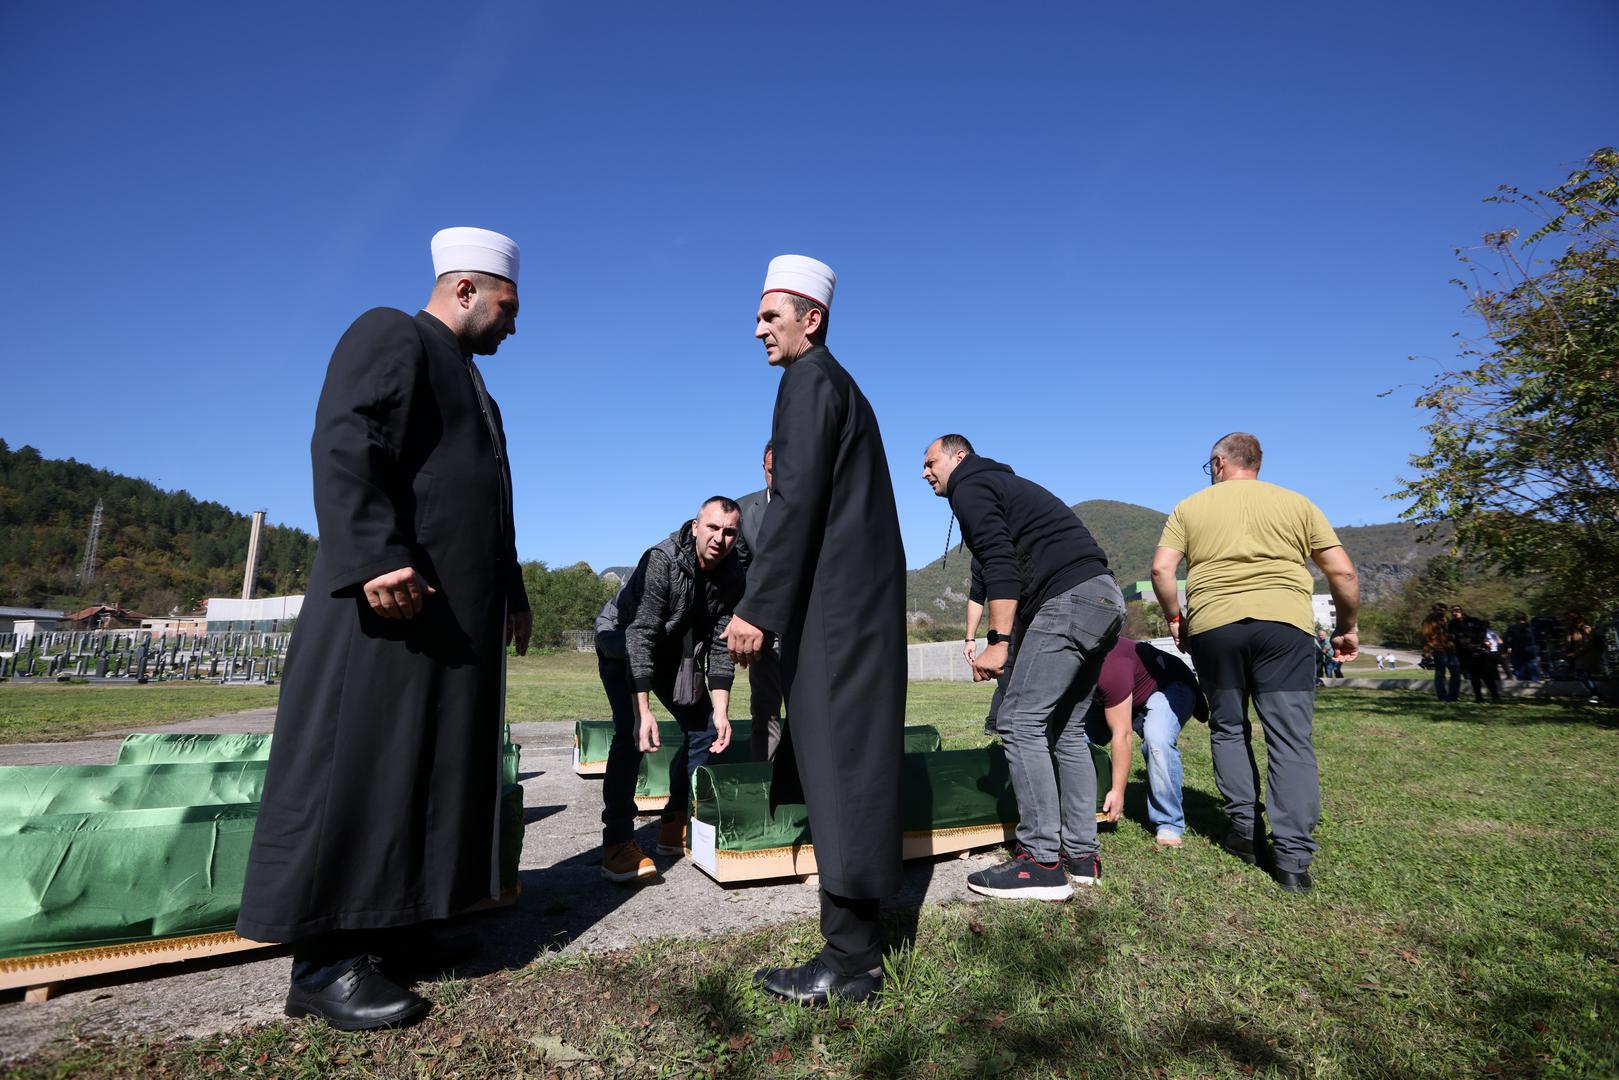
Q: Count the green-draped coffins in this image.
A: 6